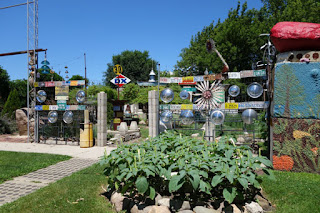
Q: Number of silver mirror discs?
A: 12